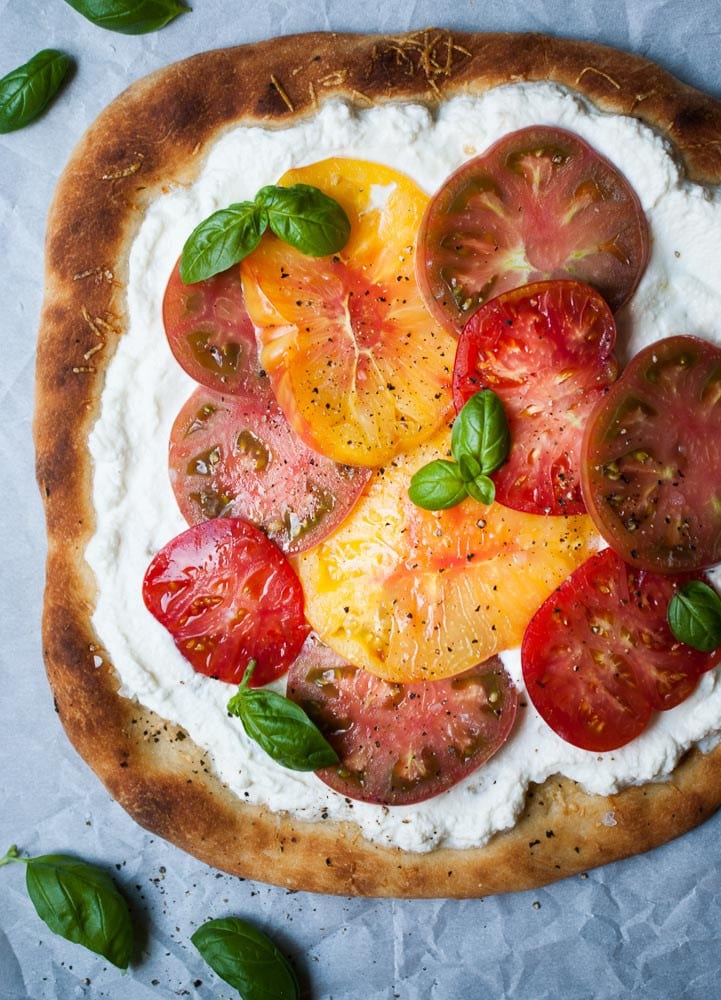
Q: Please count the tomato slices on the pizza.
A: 10